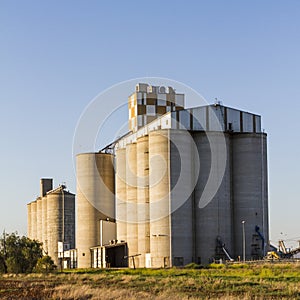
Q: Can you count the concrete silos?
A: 12